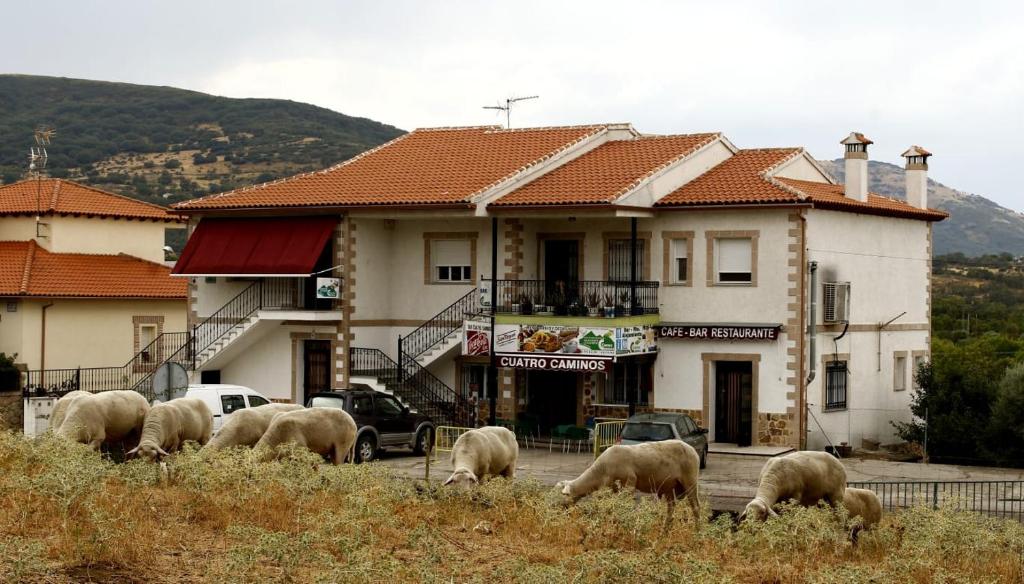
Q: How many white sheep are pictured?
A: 9